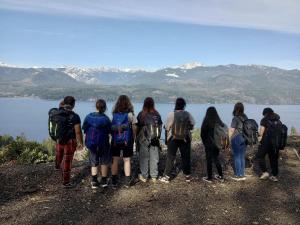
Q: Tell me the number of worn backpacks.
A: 8